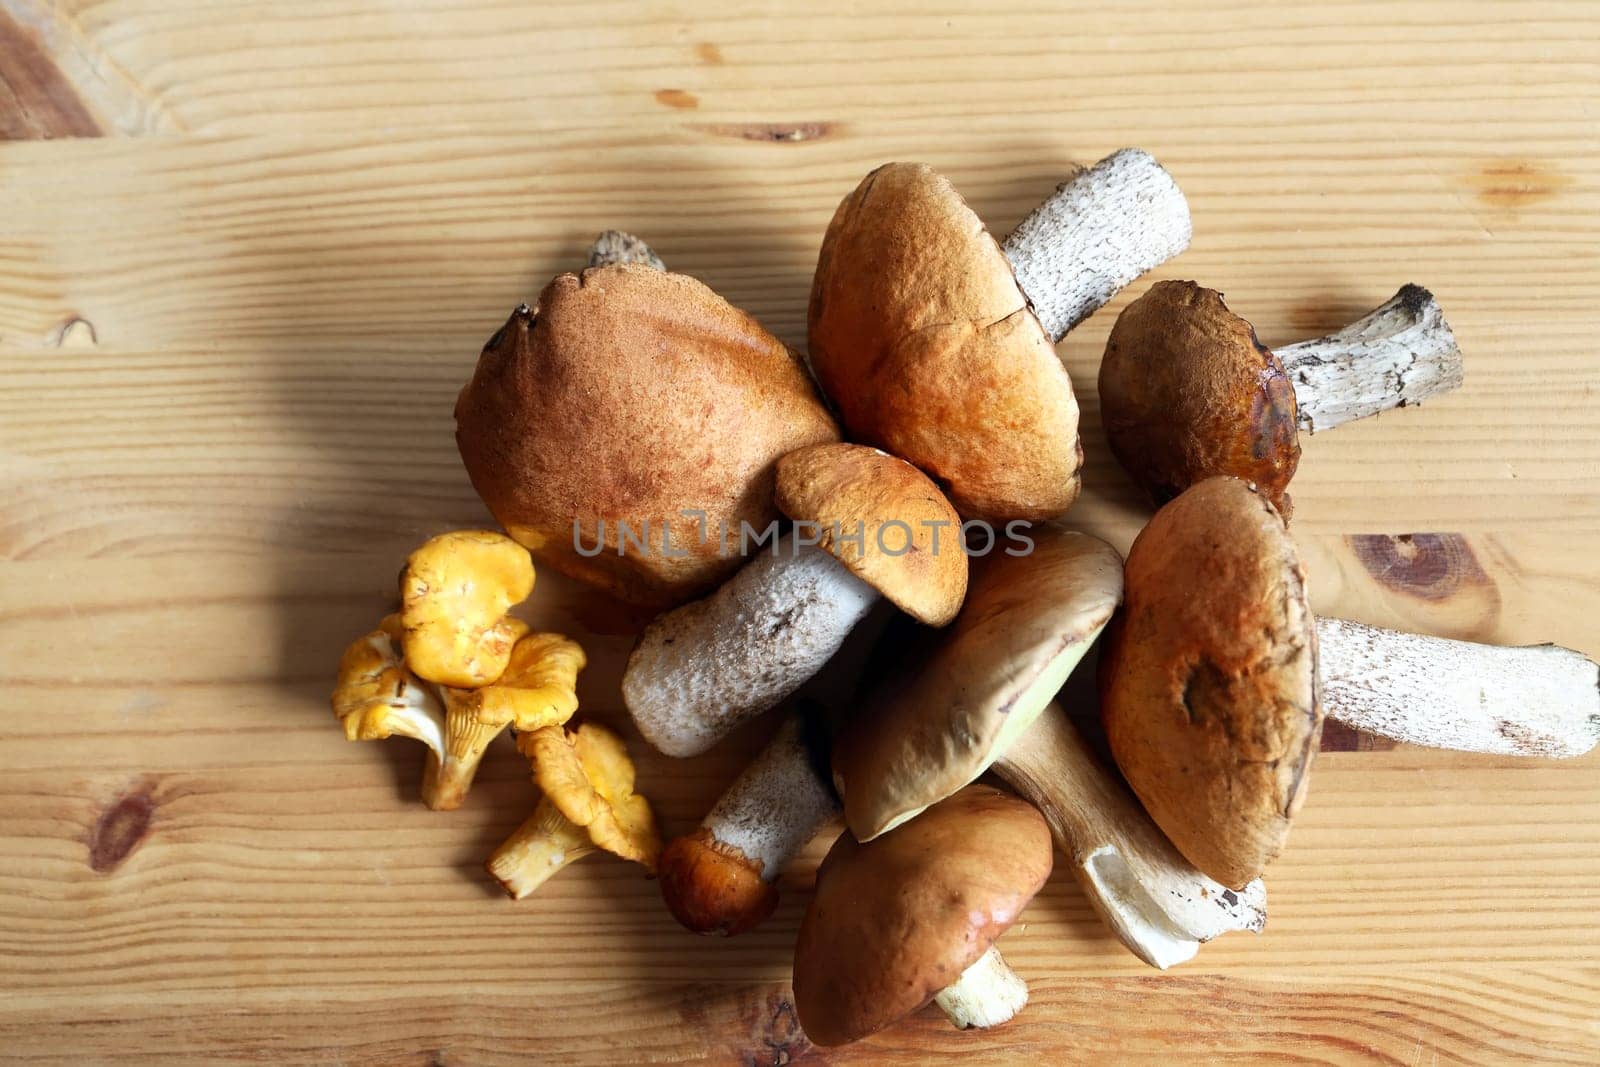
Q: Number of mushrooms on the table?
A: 12